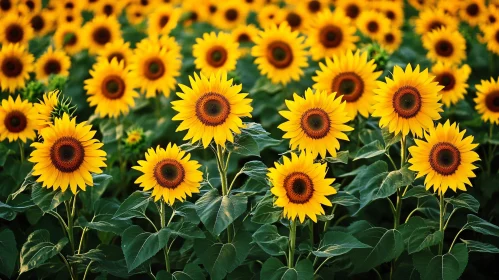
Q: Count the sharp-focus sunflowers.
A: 7